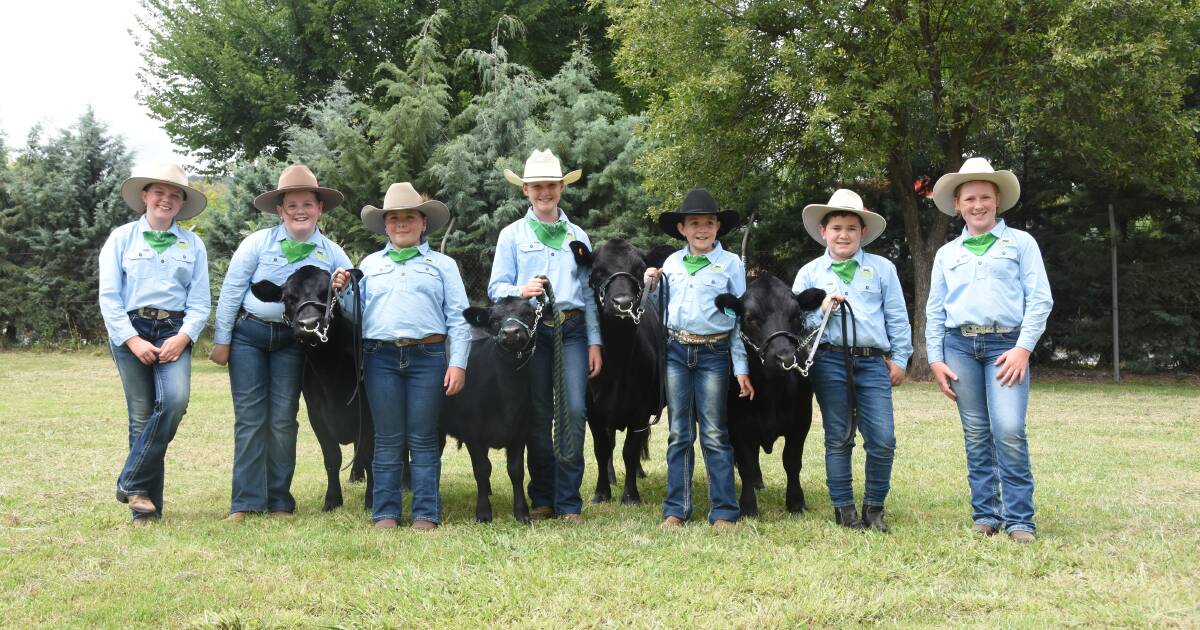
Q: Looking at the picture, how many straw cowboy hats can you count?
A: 1